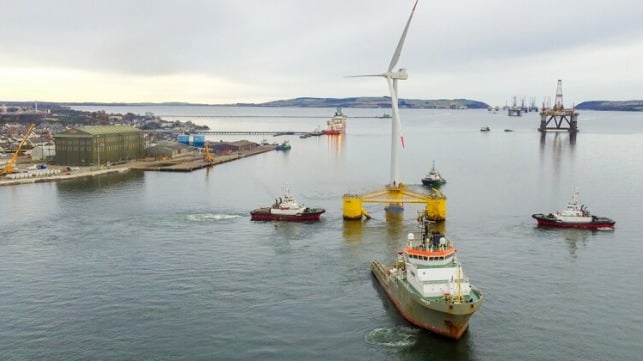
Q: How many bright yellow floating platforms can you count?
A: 1